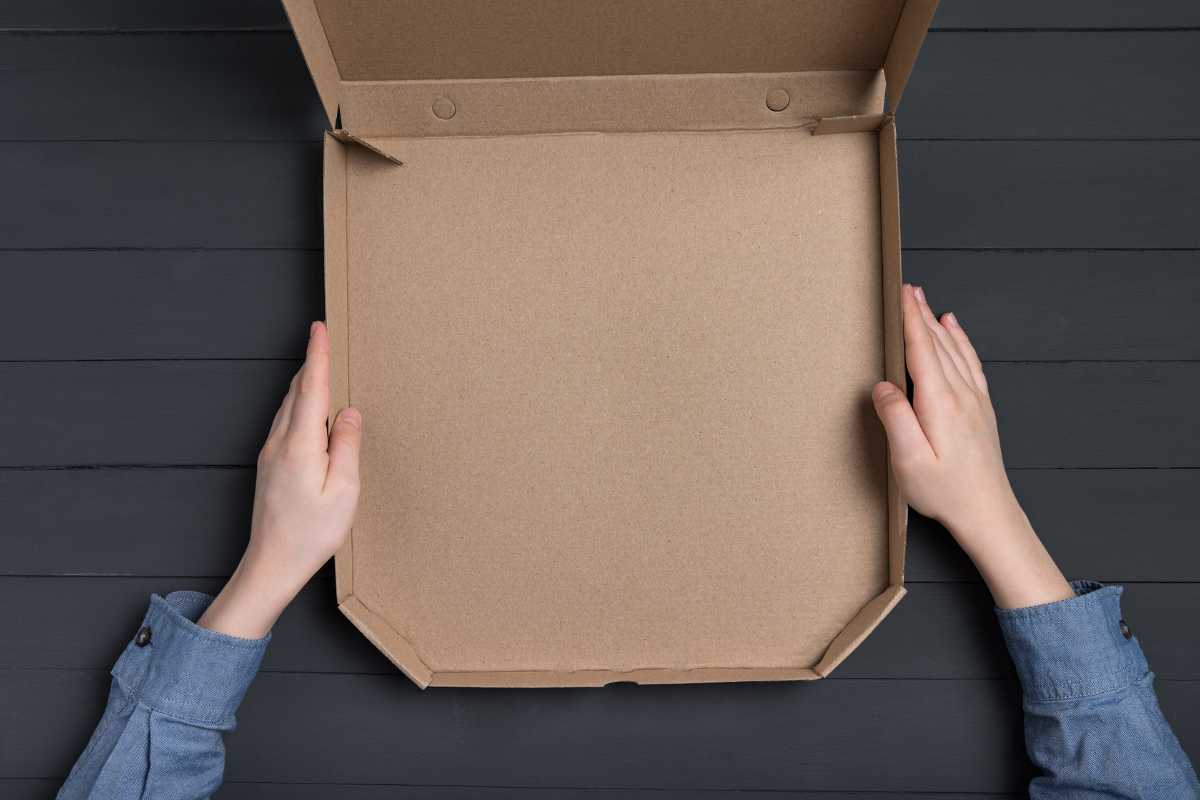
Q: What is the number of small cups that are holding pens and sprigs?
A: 0